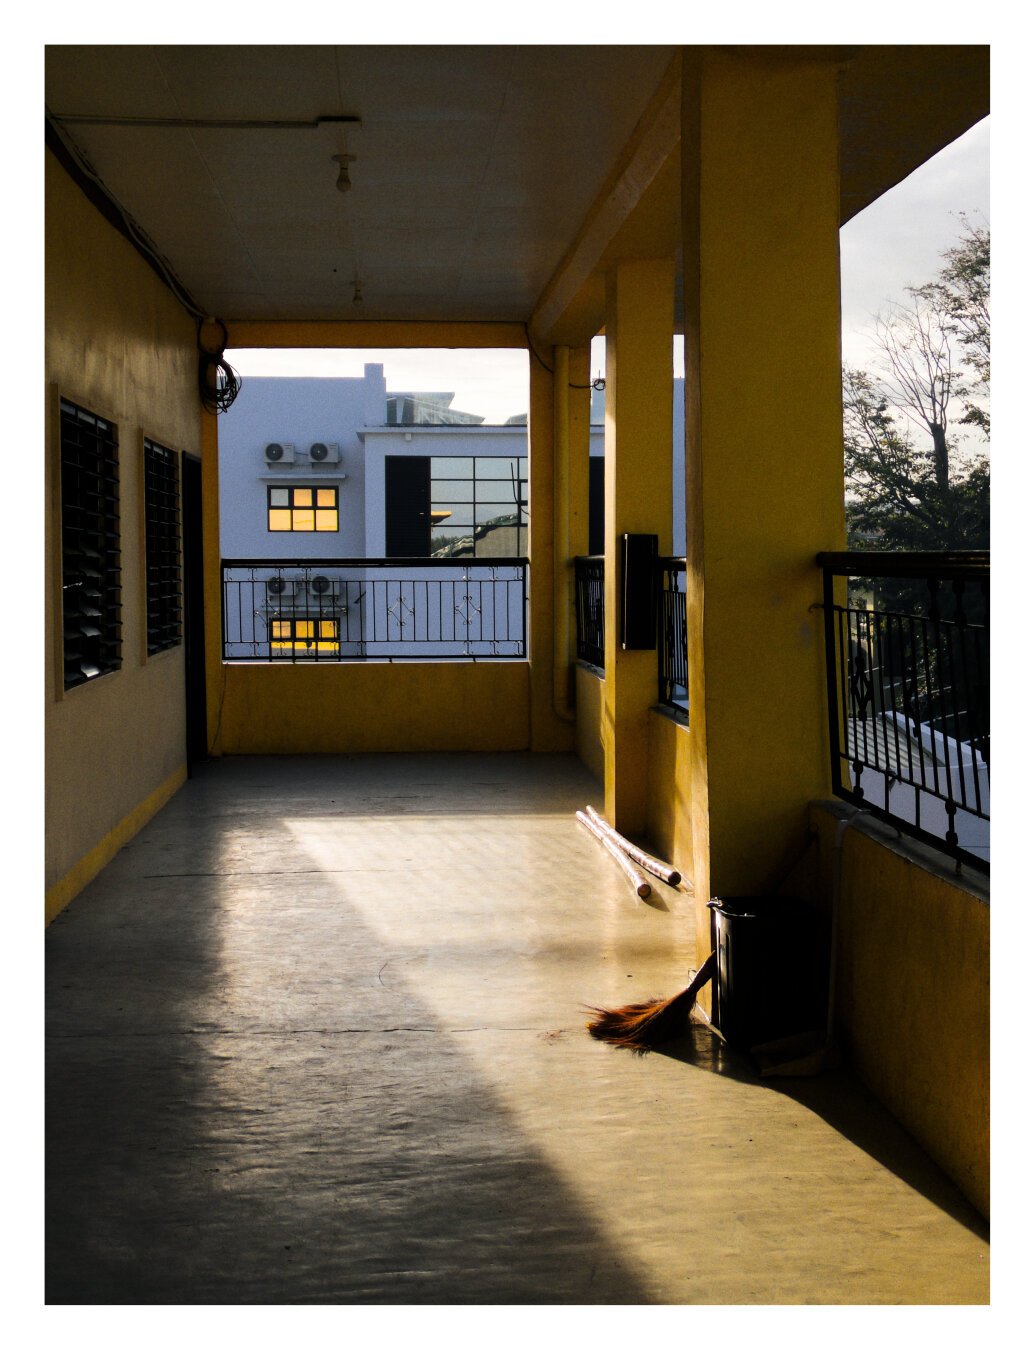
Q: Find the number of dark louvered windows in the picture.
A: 2